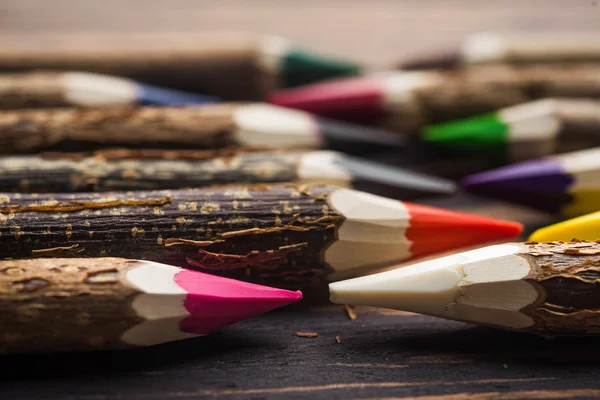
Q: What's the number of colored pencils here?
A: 12